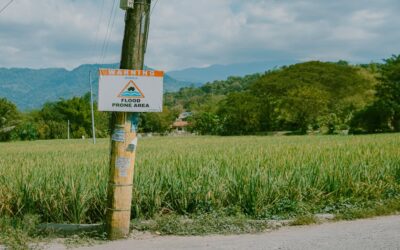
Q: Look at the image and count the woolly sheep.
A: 0